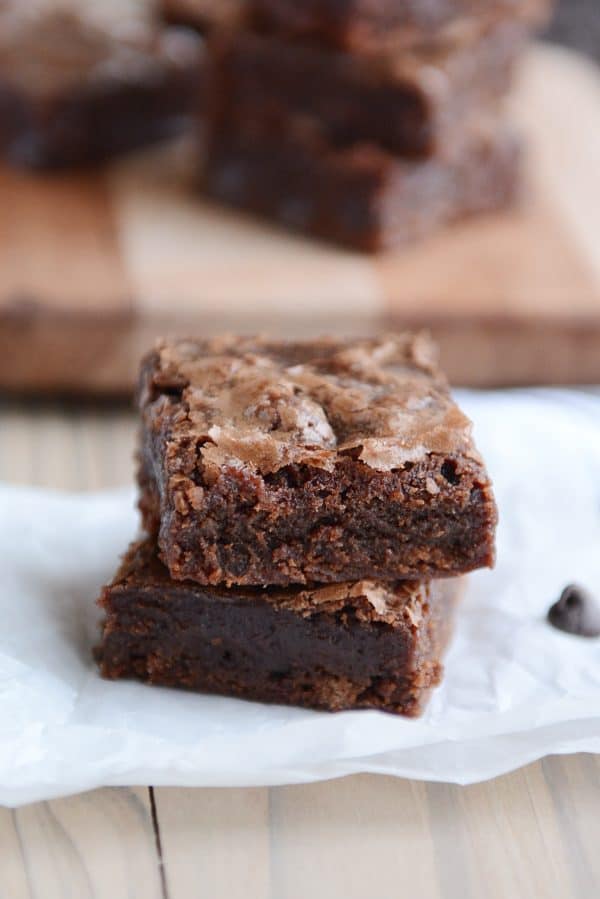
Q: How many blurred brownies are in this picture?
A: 4